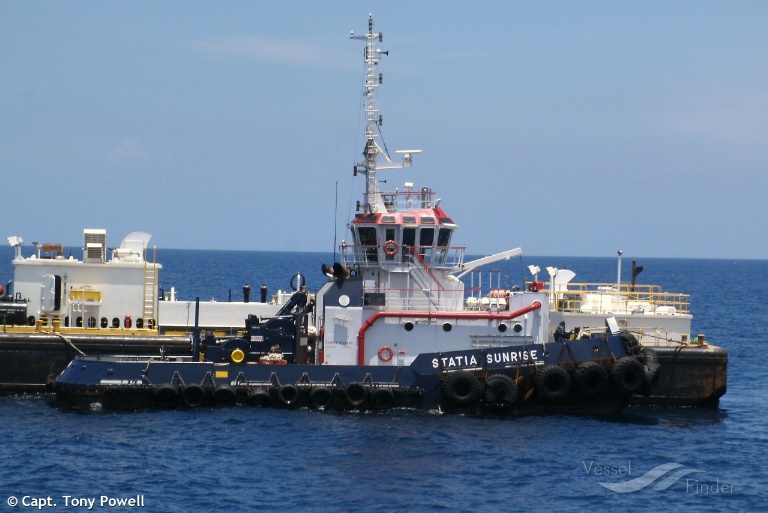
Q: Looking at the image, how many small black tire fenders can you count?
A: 8